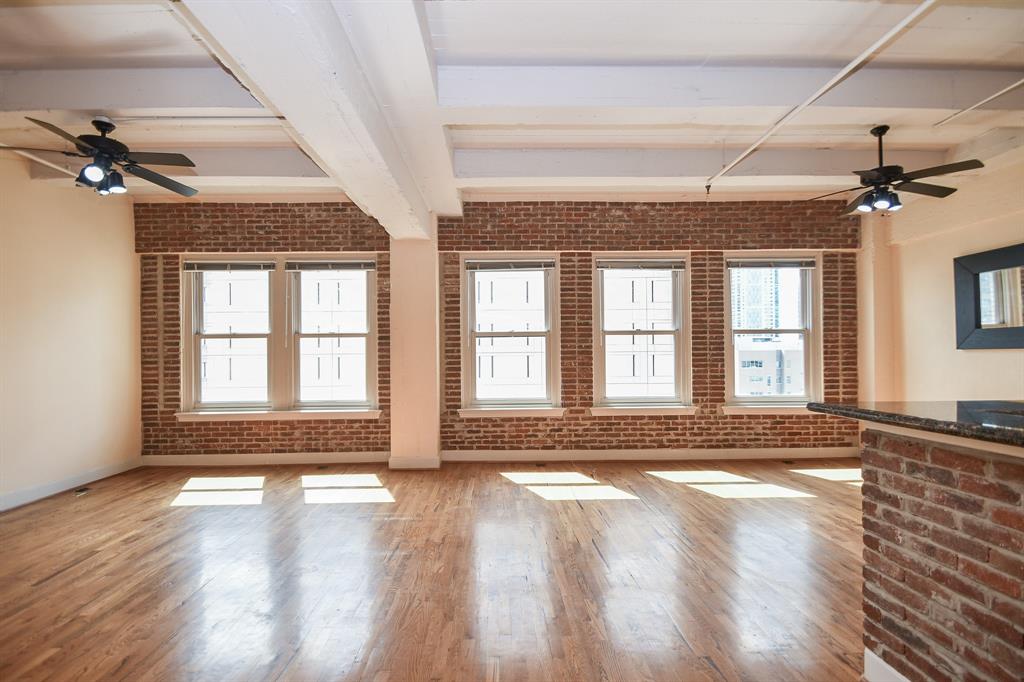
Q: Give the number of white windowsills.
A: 4